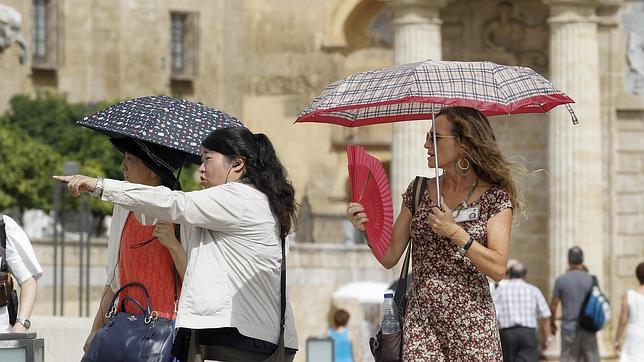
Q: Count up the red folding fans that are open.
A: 1